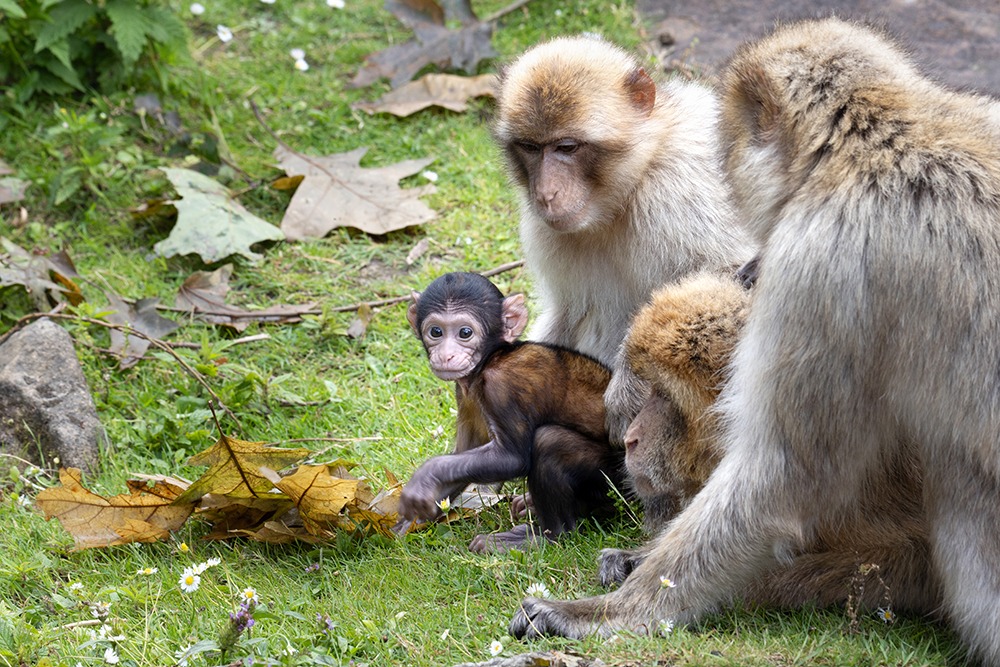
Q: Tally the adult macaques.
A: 3